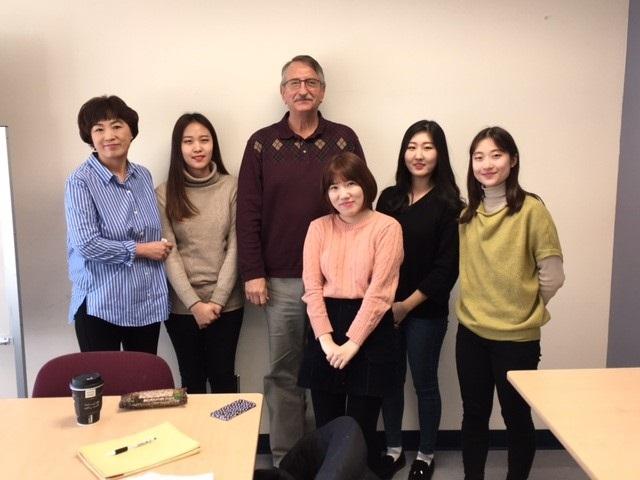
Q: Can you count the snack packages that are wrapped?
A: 1